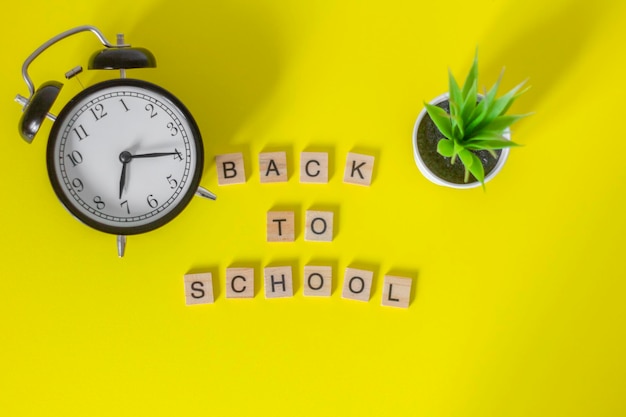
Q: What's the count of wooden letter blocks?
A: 12